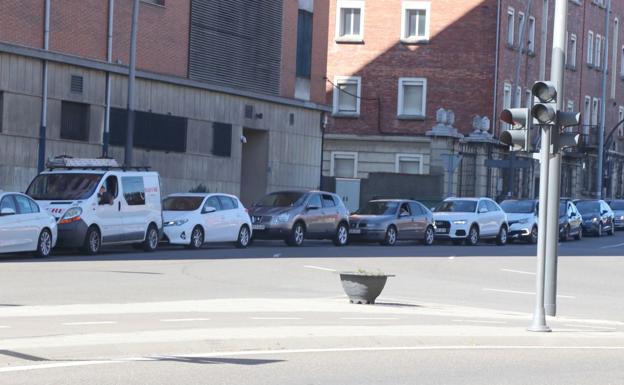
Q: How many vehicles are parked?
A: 10